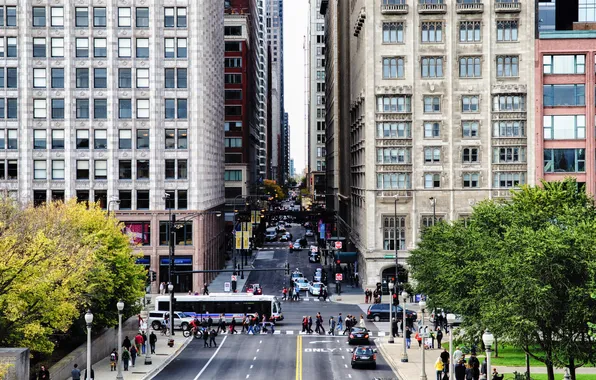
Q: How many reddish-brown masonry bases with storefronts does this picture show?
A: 1